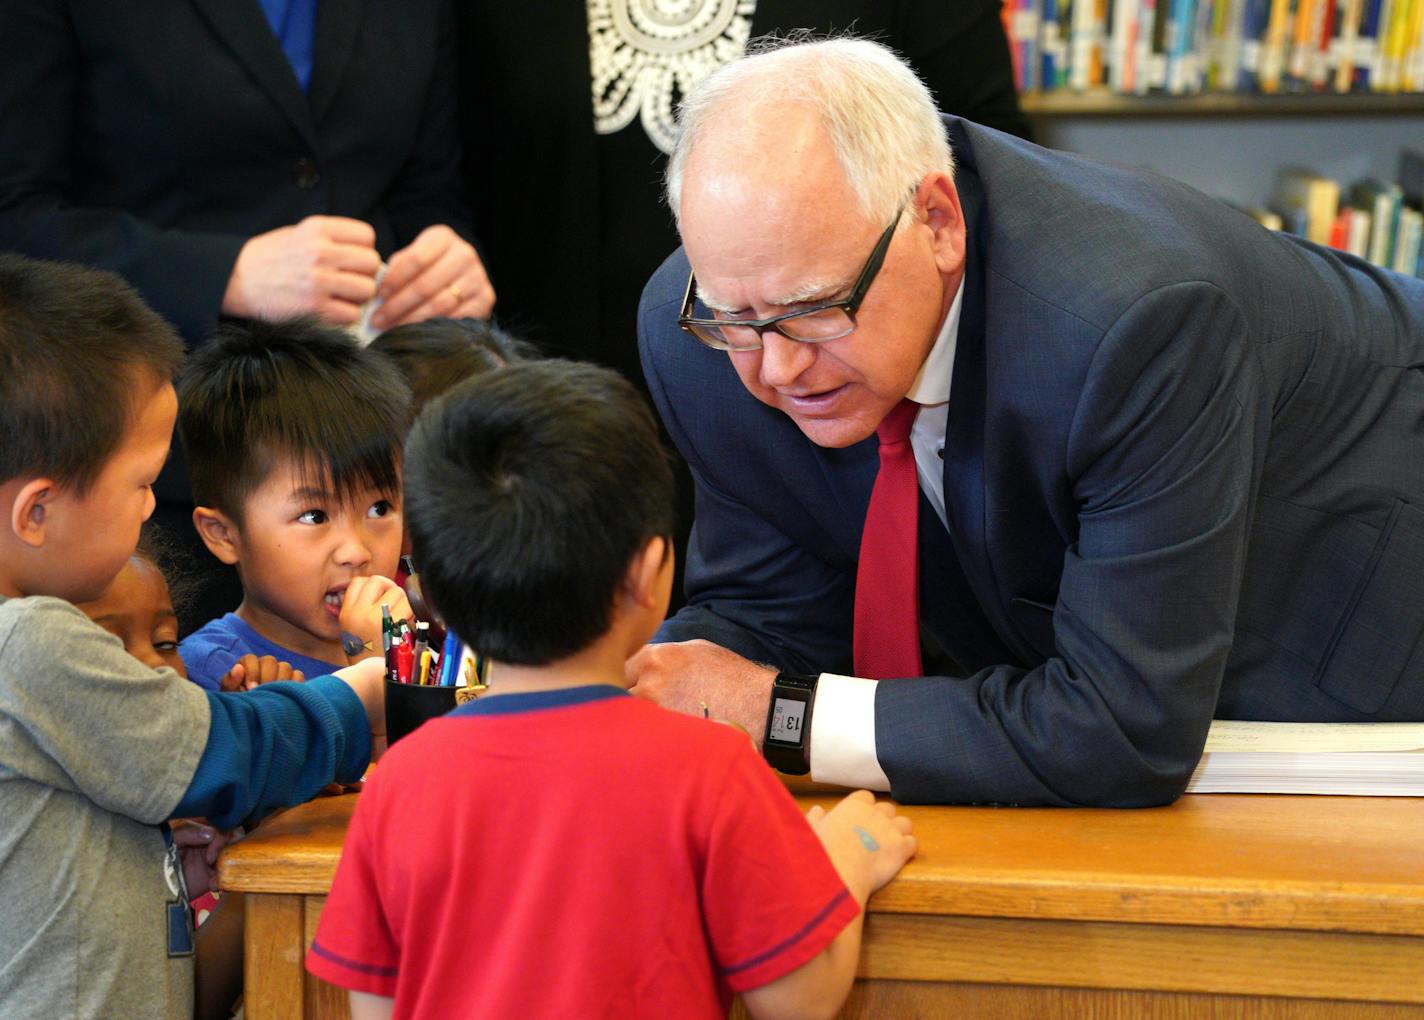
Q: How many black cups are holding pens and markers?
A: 1